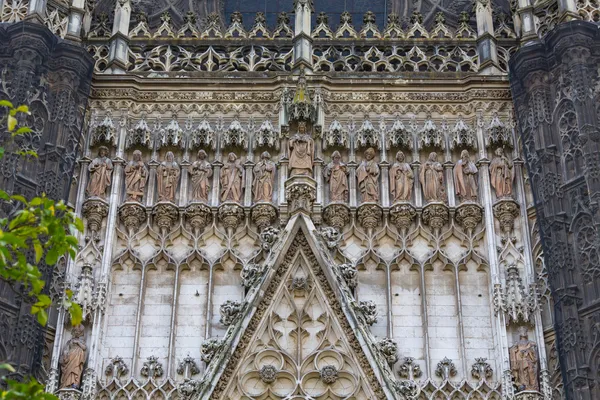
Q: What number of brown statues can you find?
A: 15